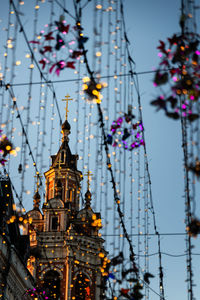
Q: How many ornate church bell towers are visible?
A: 1